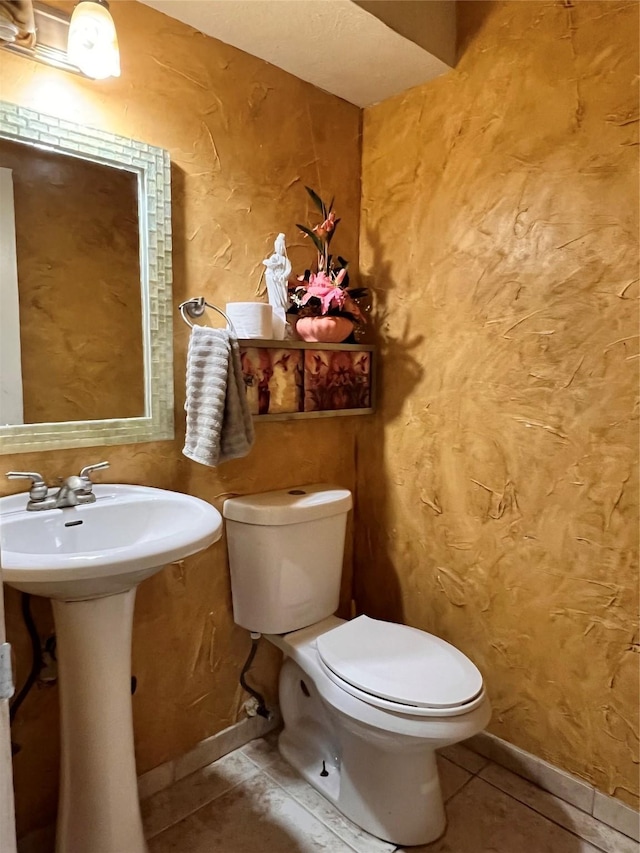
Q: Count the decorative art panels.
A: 2